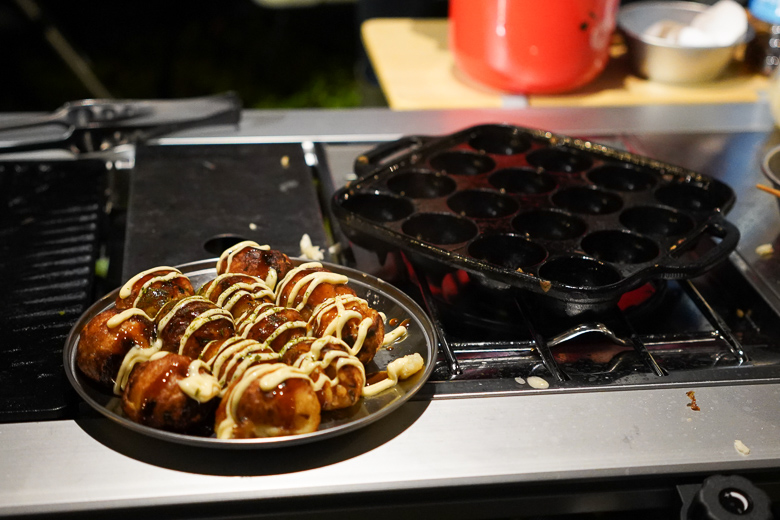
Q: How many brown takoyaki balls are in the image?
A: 12